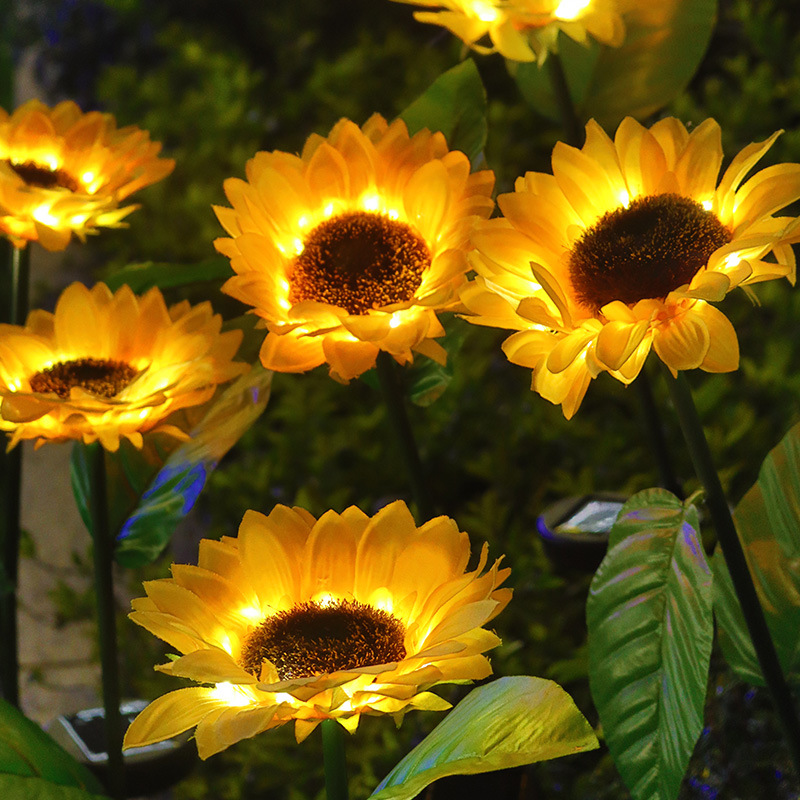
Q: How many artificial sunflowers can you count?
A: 6